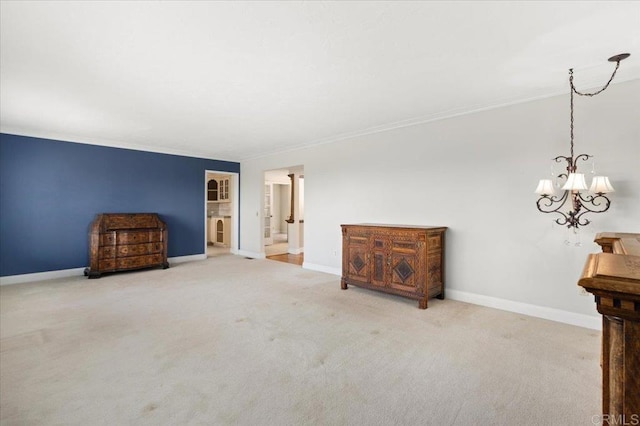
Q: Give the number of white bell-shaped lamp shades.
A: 3